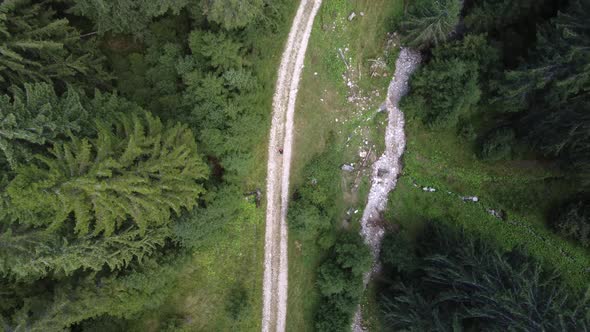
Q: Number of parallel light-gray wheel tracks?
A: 2